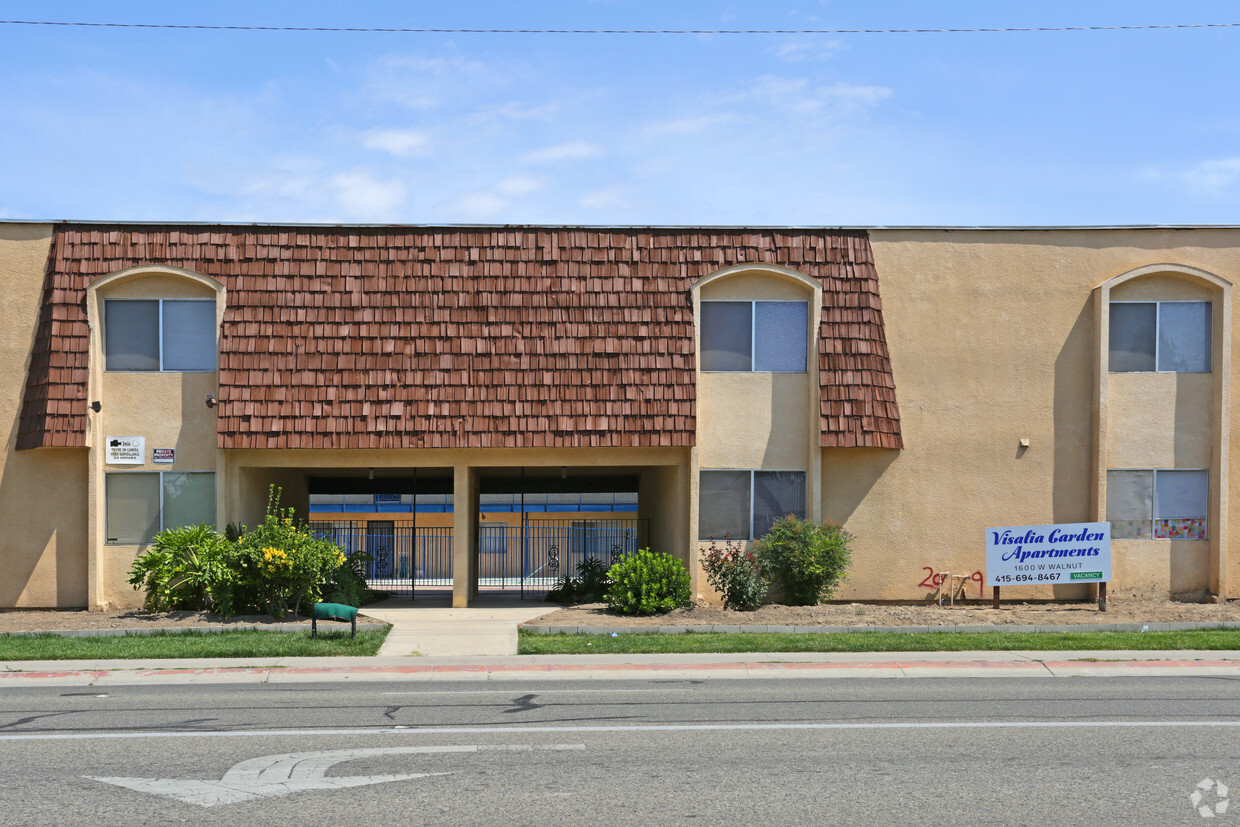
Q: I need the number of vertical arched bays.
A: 3